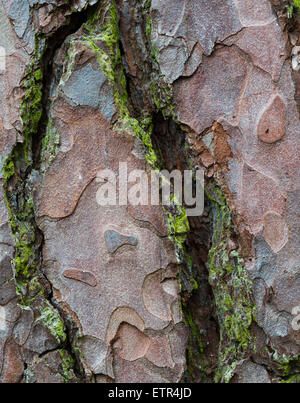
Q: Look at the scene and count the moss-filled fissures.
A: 2